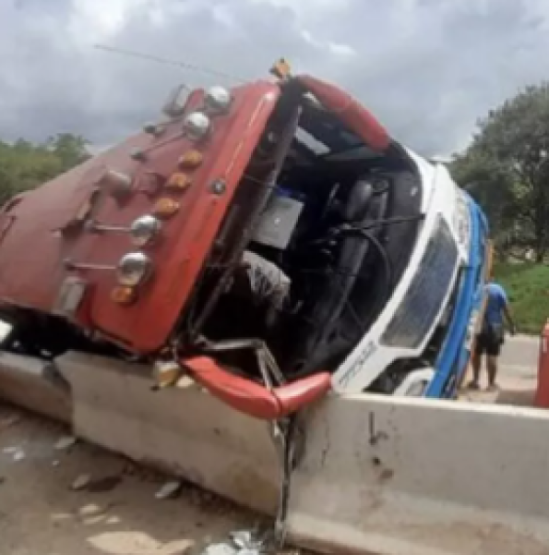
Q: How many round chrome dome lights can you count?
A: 4